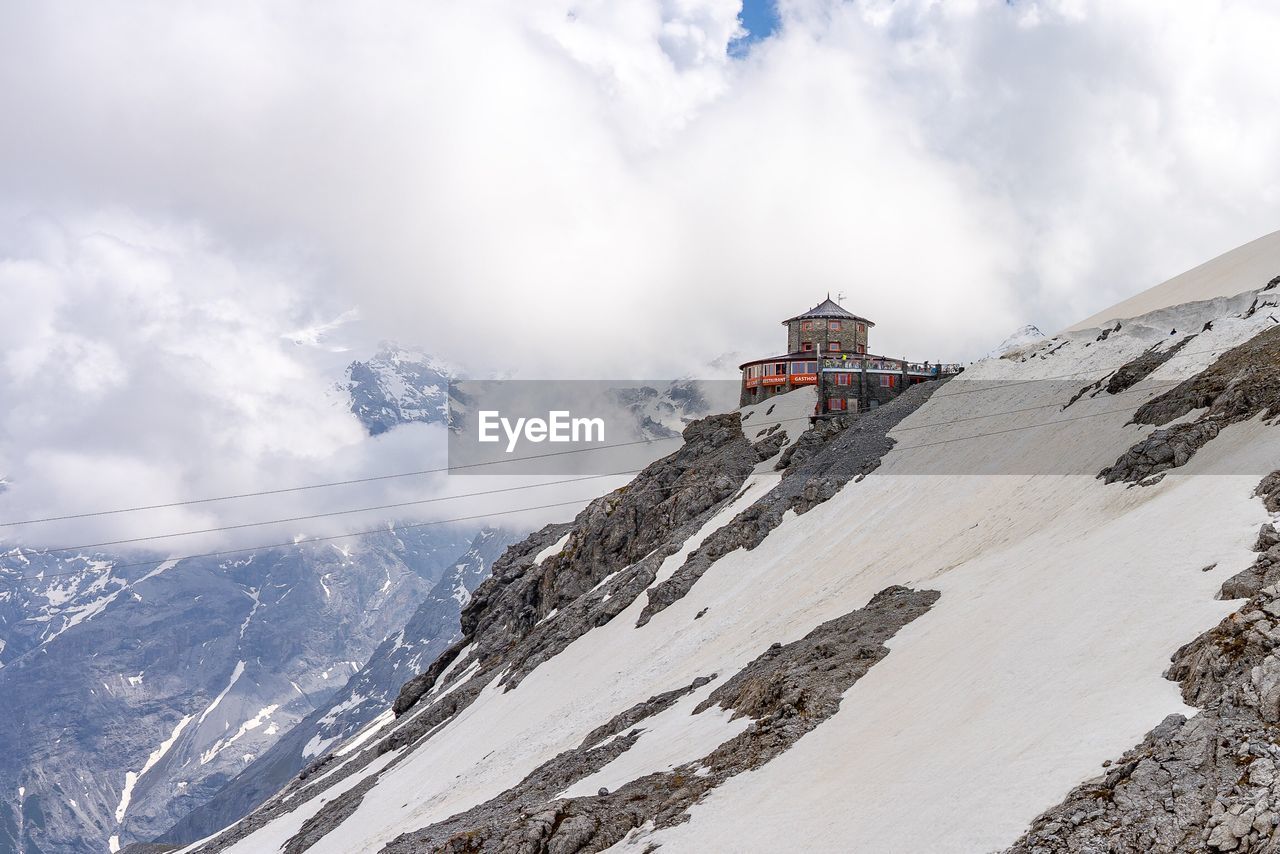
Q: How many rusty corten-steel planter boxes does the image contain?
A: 0